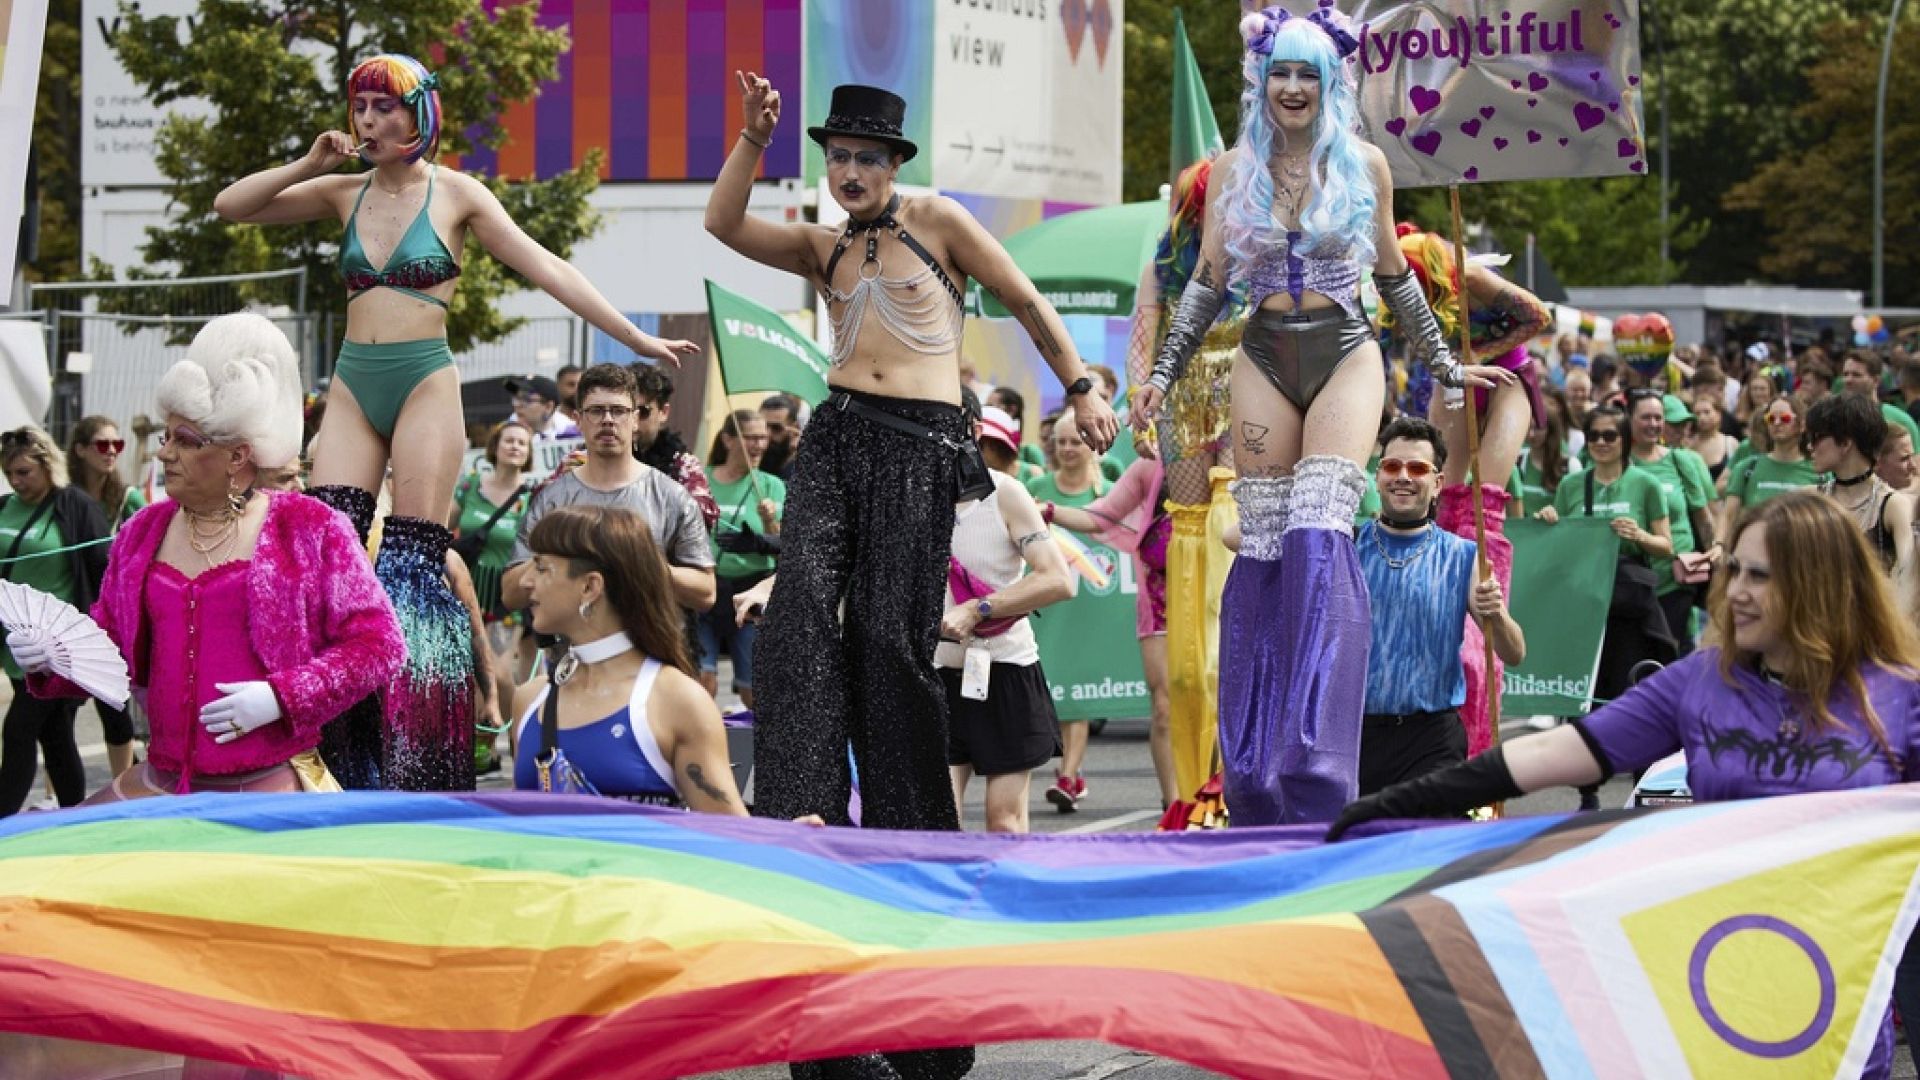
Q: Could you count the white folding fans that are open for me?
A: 1